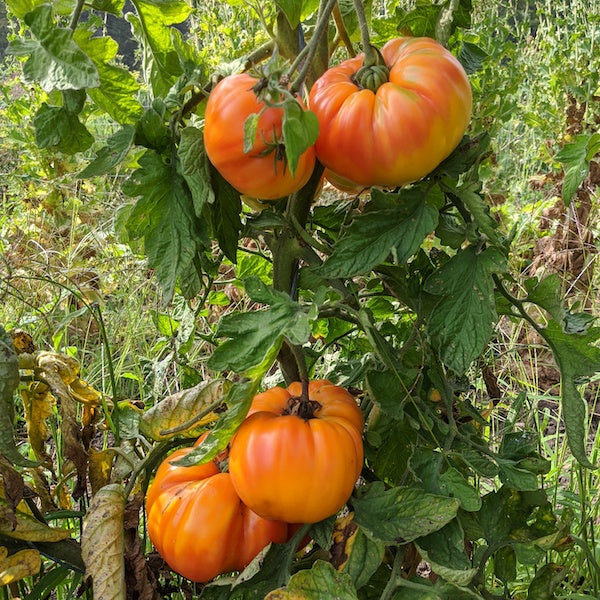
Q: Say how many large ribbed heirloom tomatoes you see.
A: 4